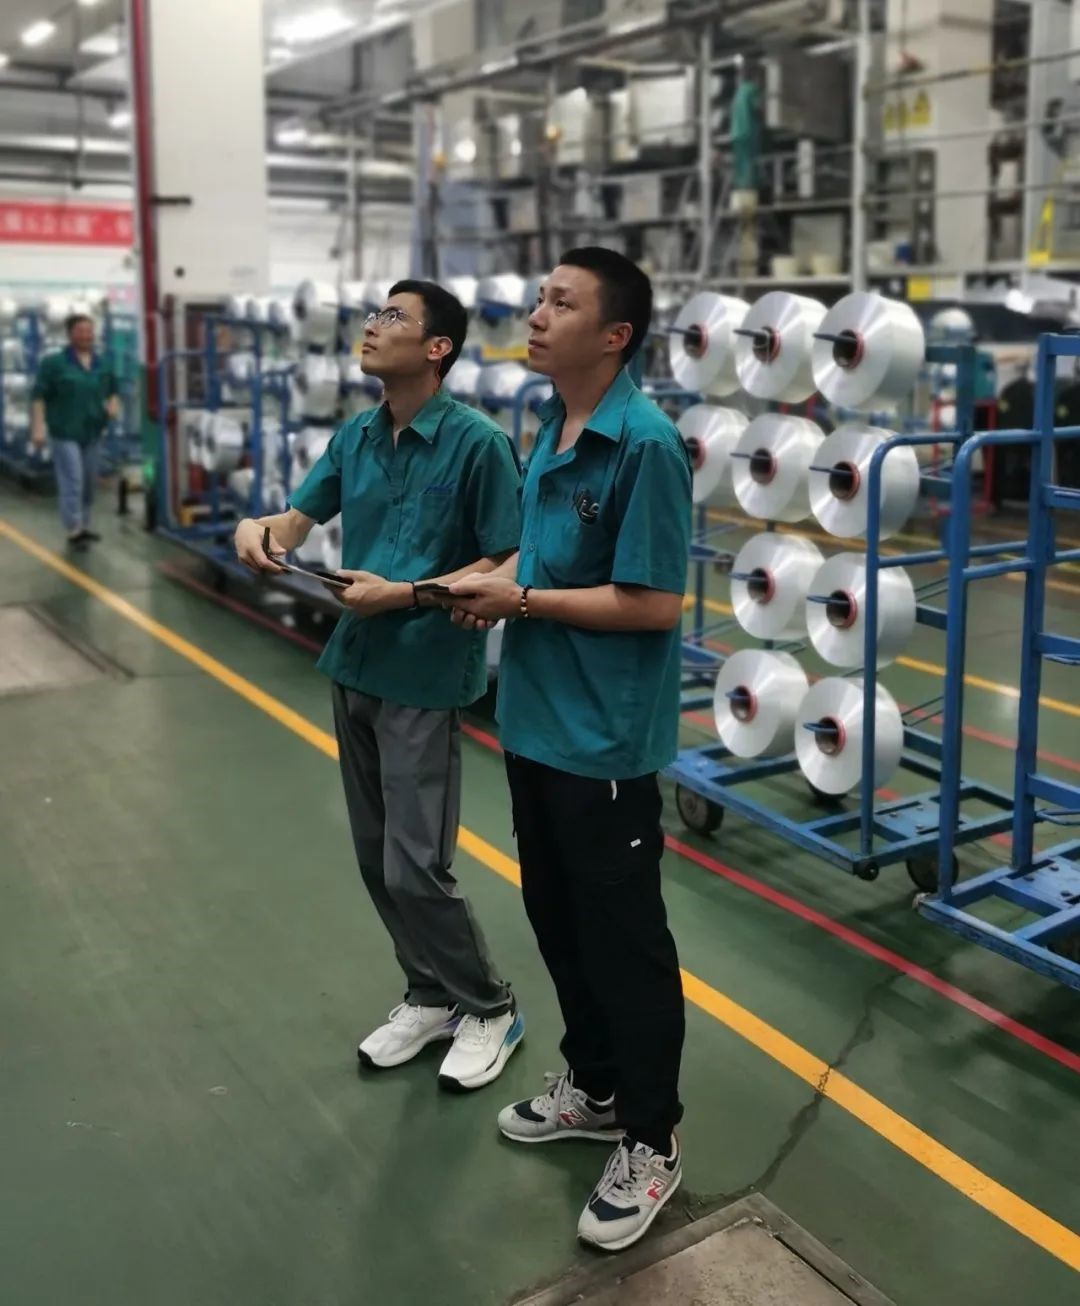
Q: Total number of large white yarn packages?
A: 10